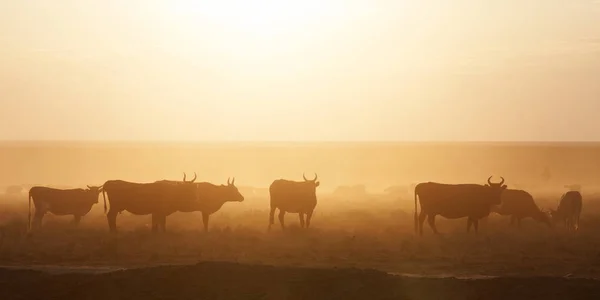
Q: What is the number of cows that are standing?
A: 7